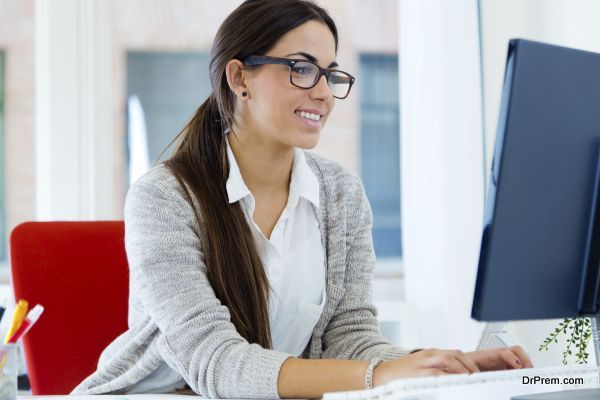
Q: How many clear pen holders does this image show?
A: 1